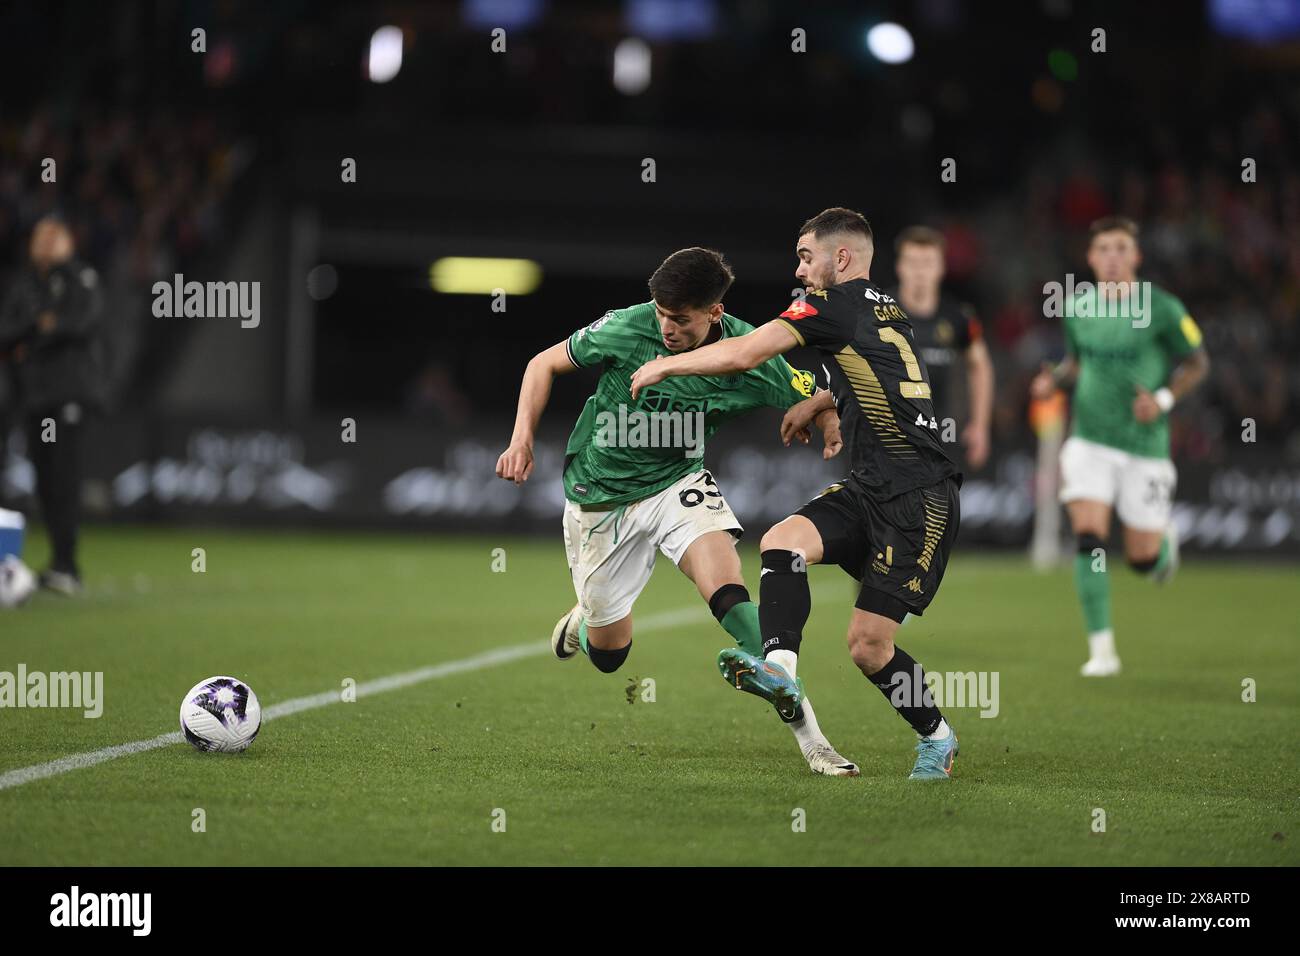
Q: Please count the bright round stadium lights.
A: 3